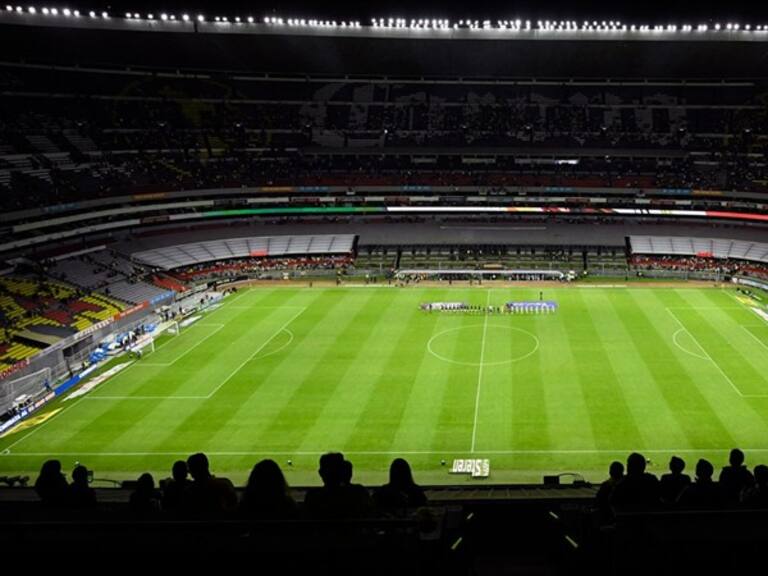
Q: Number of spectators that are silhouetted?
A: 15